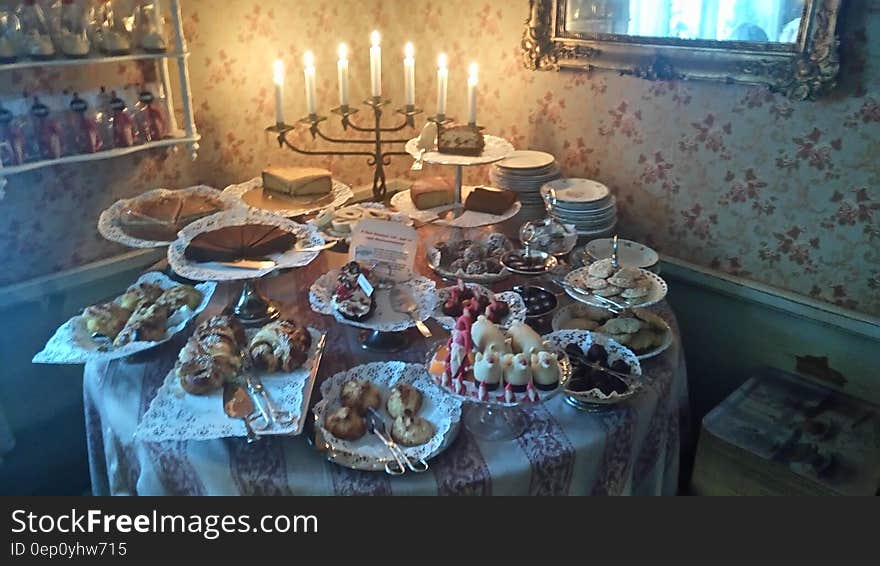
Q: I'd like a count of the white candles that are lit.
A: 7